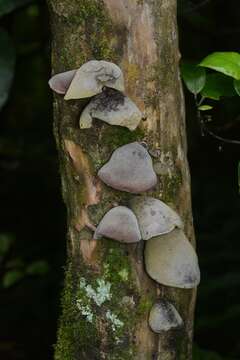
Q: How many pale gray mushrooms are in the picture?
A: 8